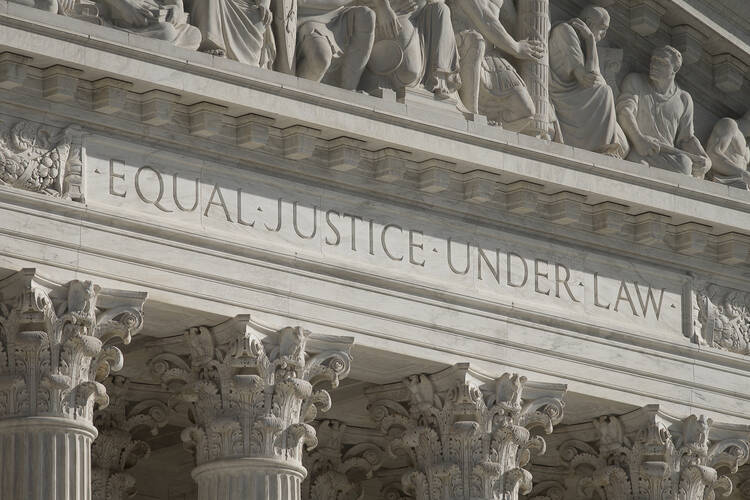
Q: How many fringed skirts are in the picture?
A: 1